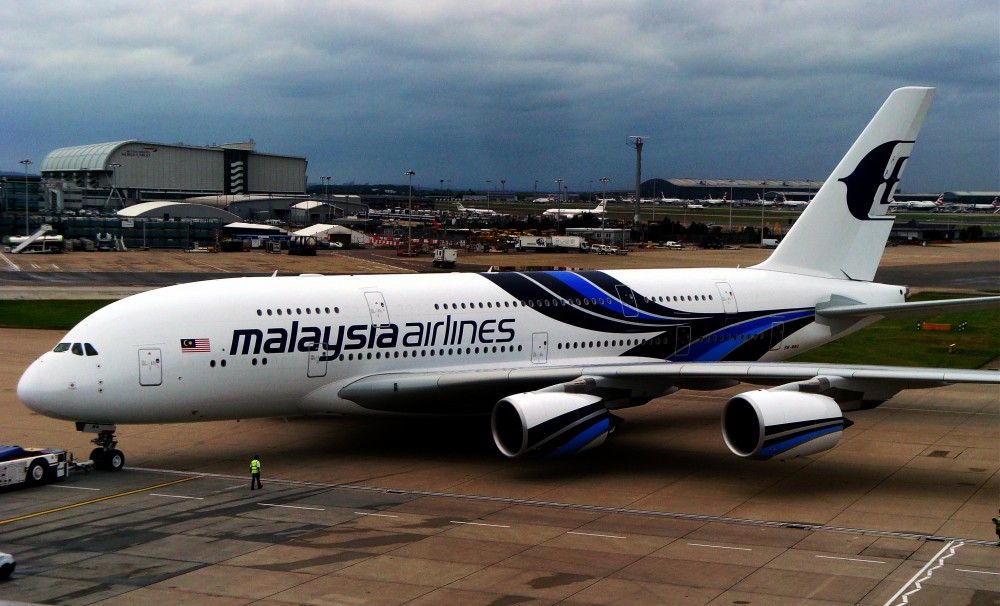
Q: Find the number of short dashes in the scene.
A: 9